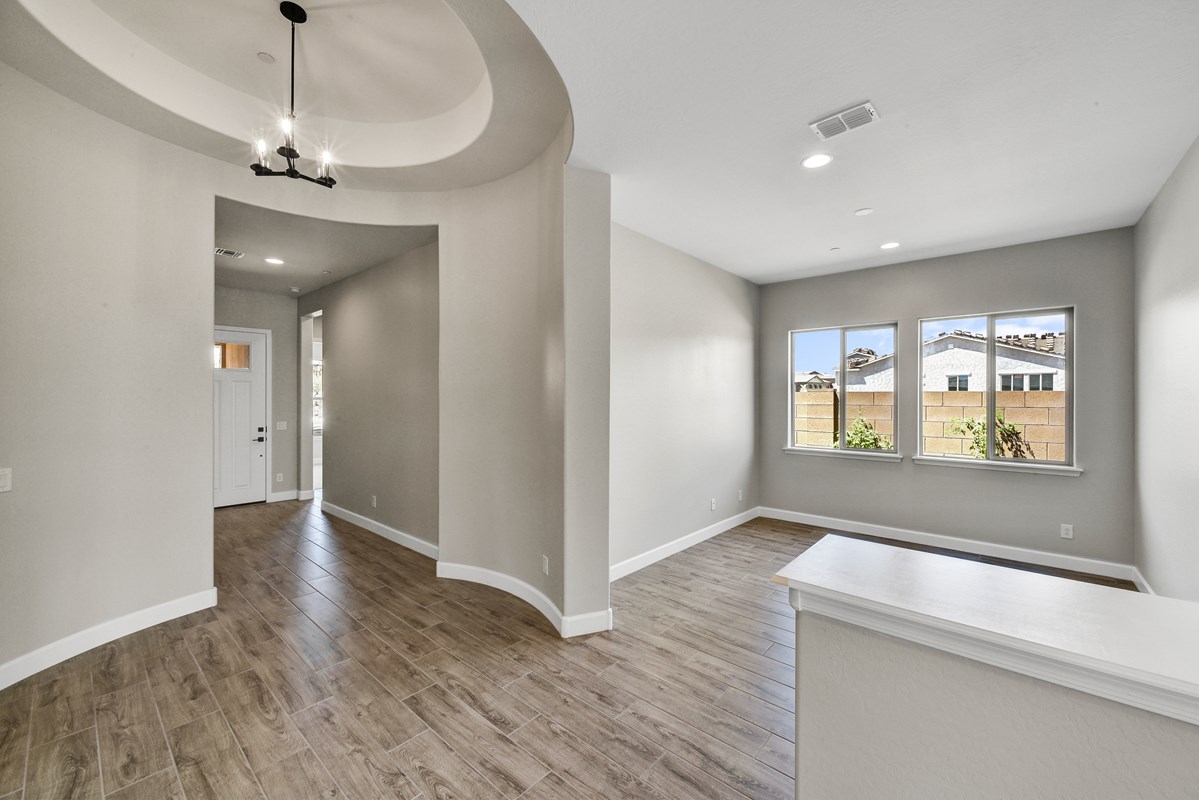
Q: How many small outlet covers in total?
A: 6